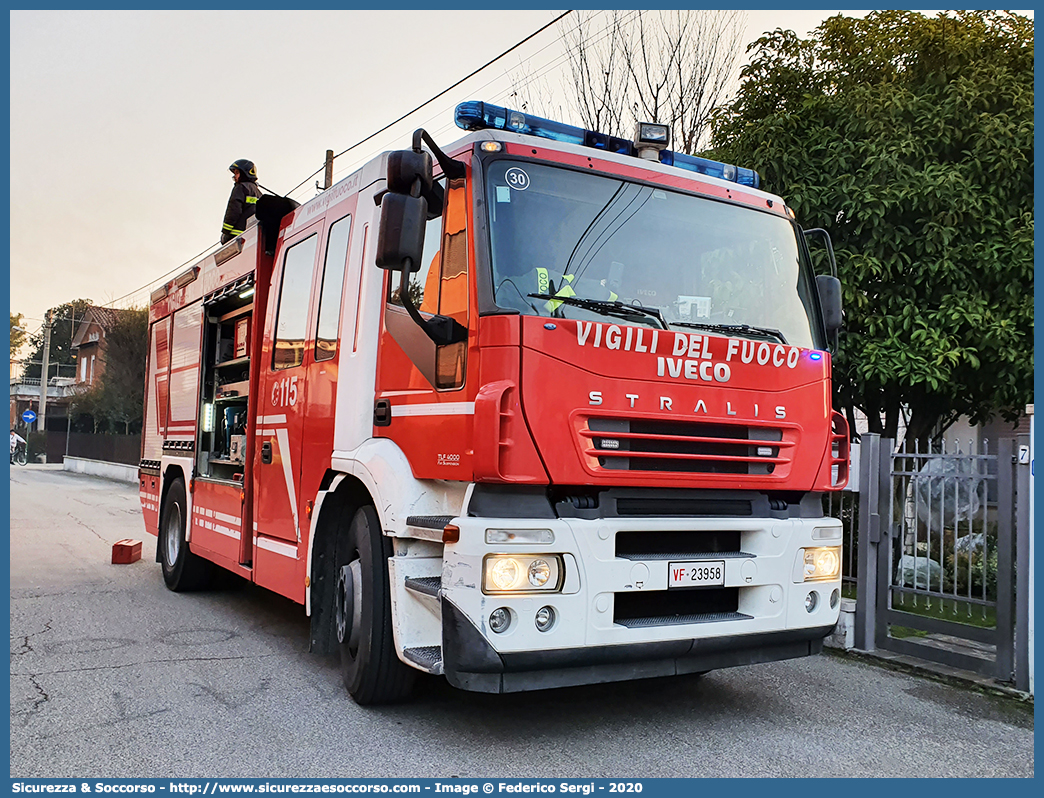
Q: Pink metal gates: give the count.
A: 0